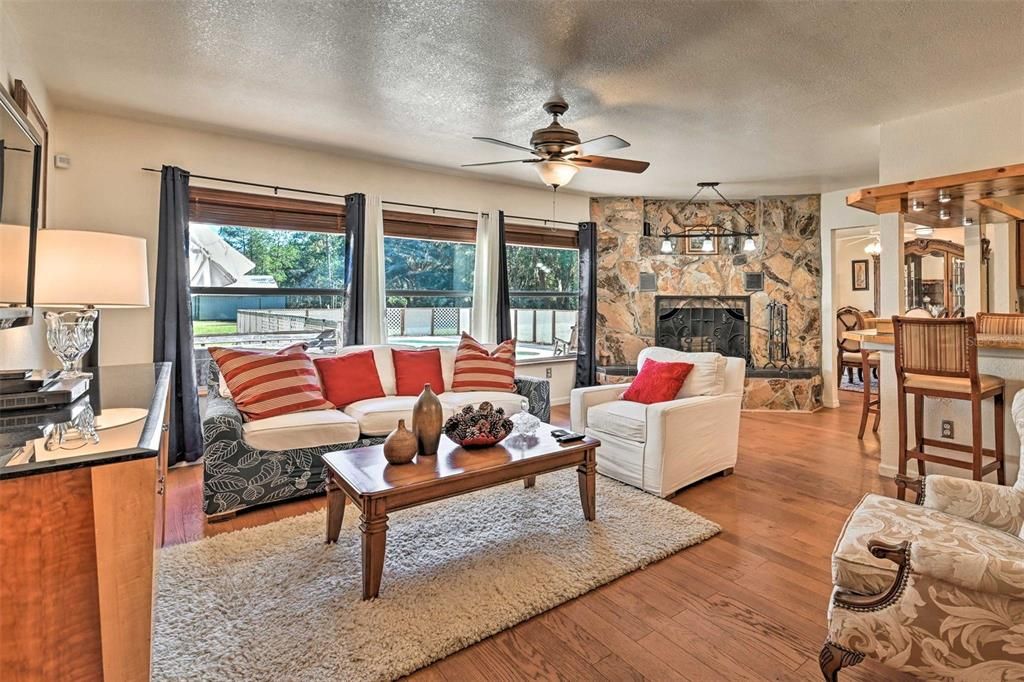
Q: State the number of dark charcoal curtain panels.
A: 4